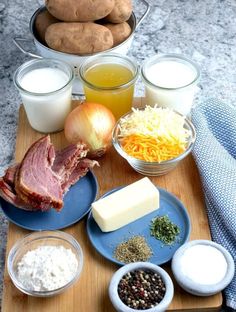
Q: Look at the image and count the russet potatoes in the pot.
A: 5